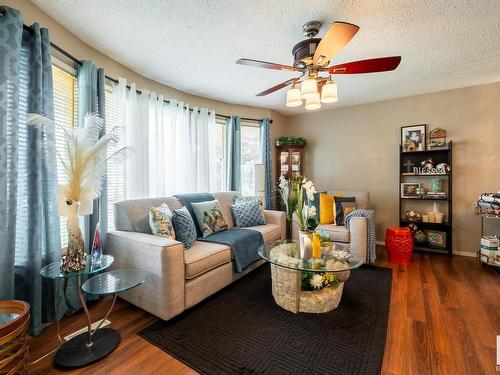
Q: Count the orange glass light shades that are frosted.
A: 4